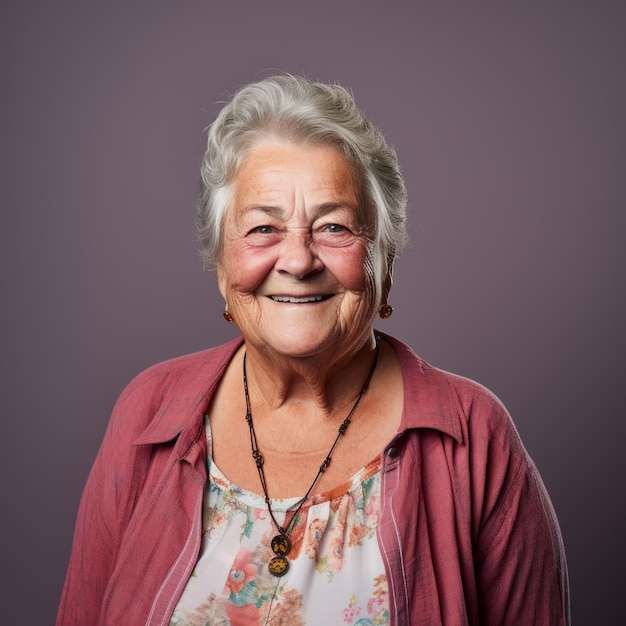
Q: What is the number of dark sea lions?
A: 0